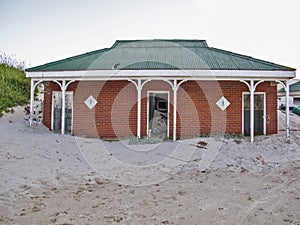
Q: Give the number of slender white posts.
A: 6